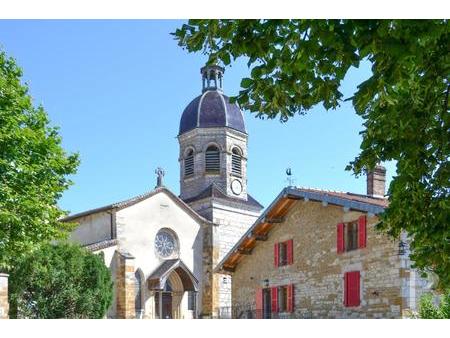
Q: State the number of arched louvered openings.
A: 3